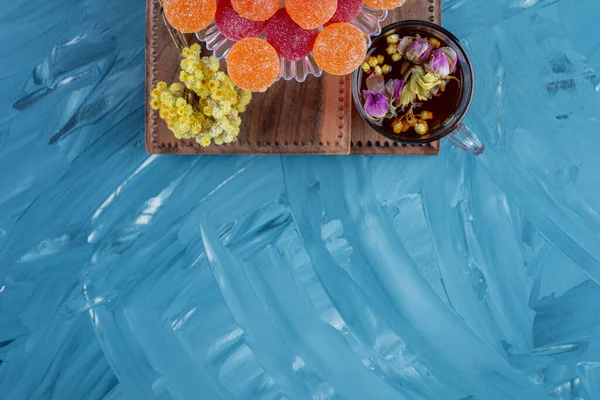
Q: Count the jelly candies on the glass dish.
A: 9